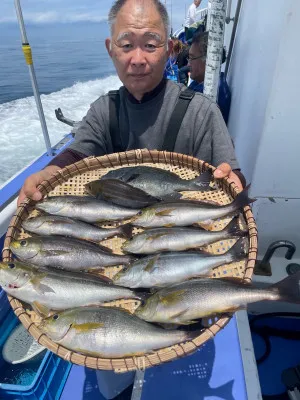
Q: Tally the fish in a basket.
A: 11